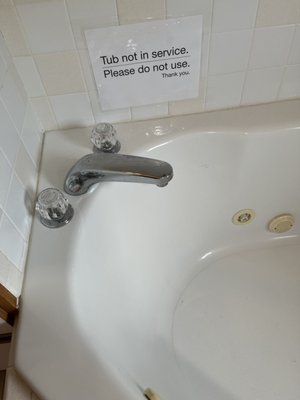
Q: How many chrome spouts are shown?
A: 1